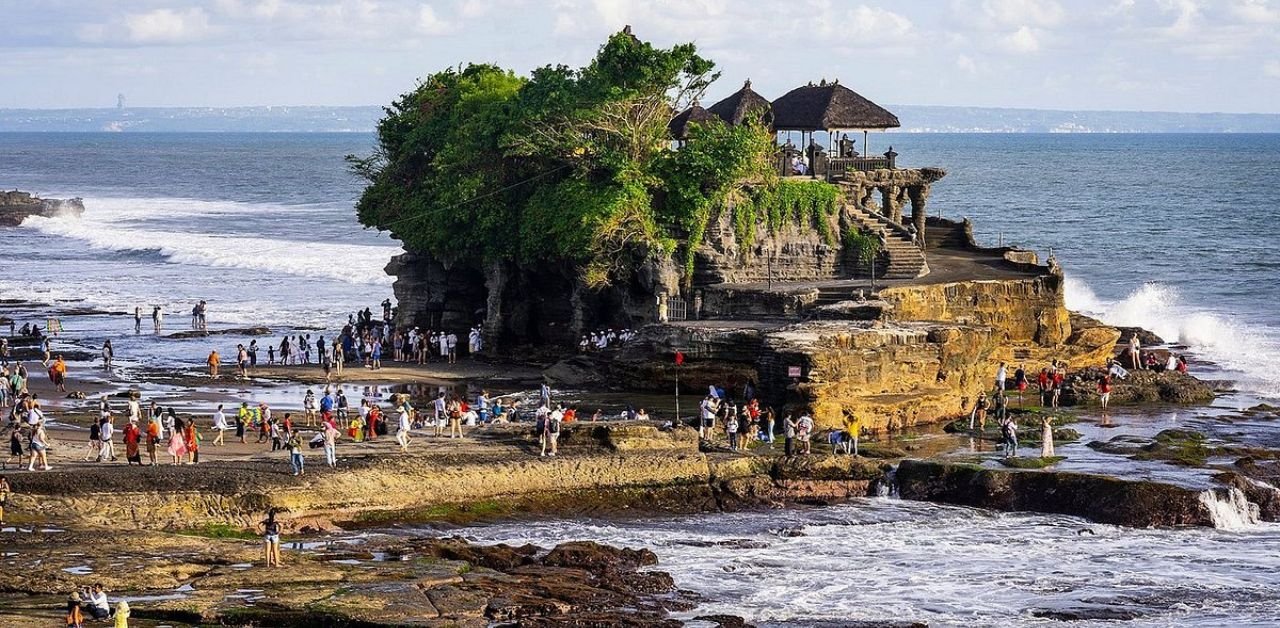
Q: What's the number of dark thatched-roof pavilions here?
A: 3